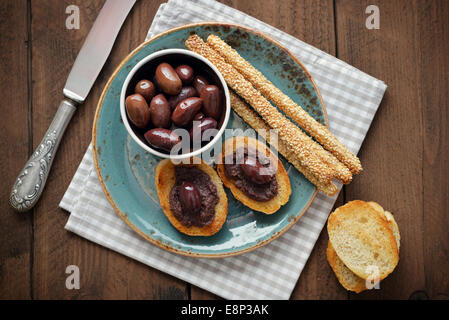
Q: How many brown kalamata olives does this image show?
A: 14